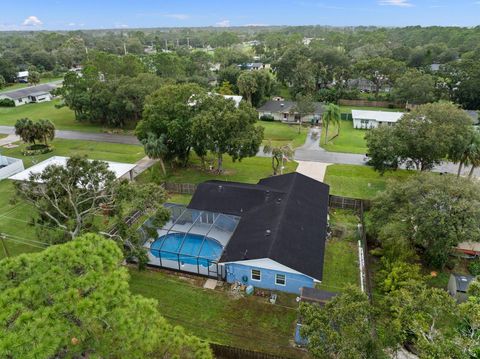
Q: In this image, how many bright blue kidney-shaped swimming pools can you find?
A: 1